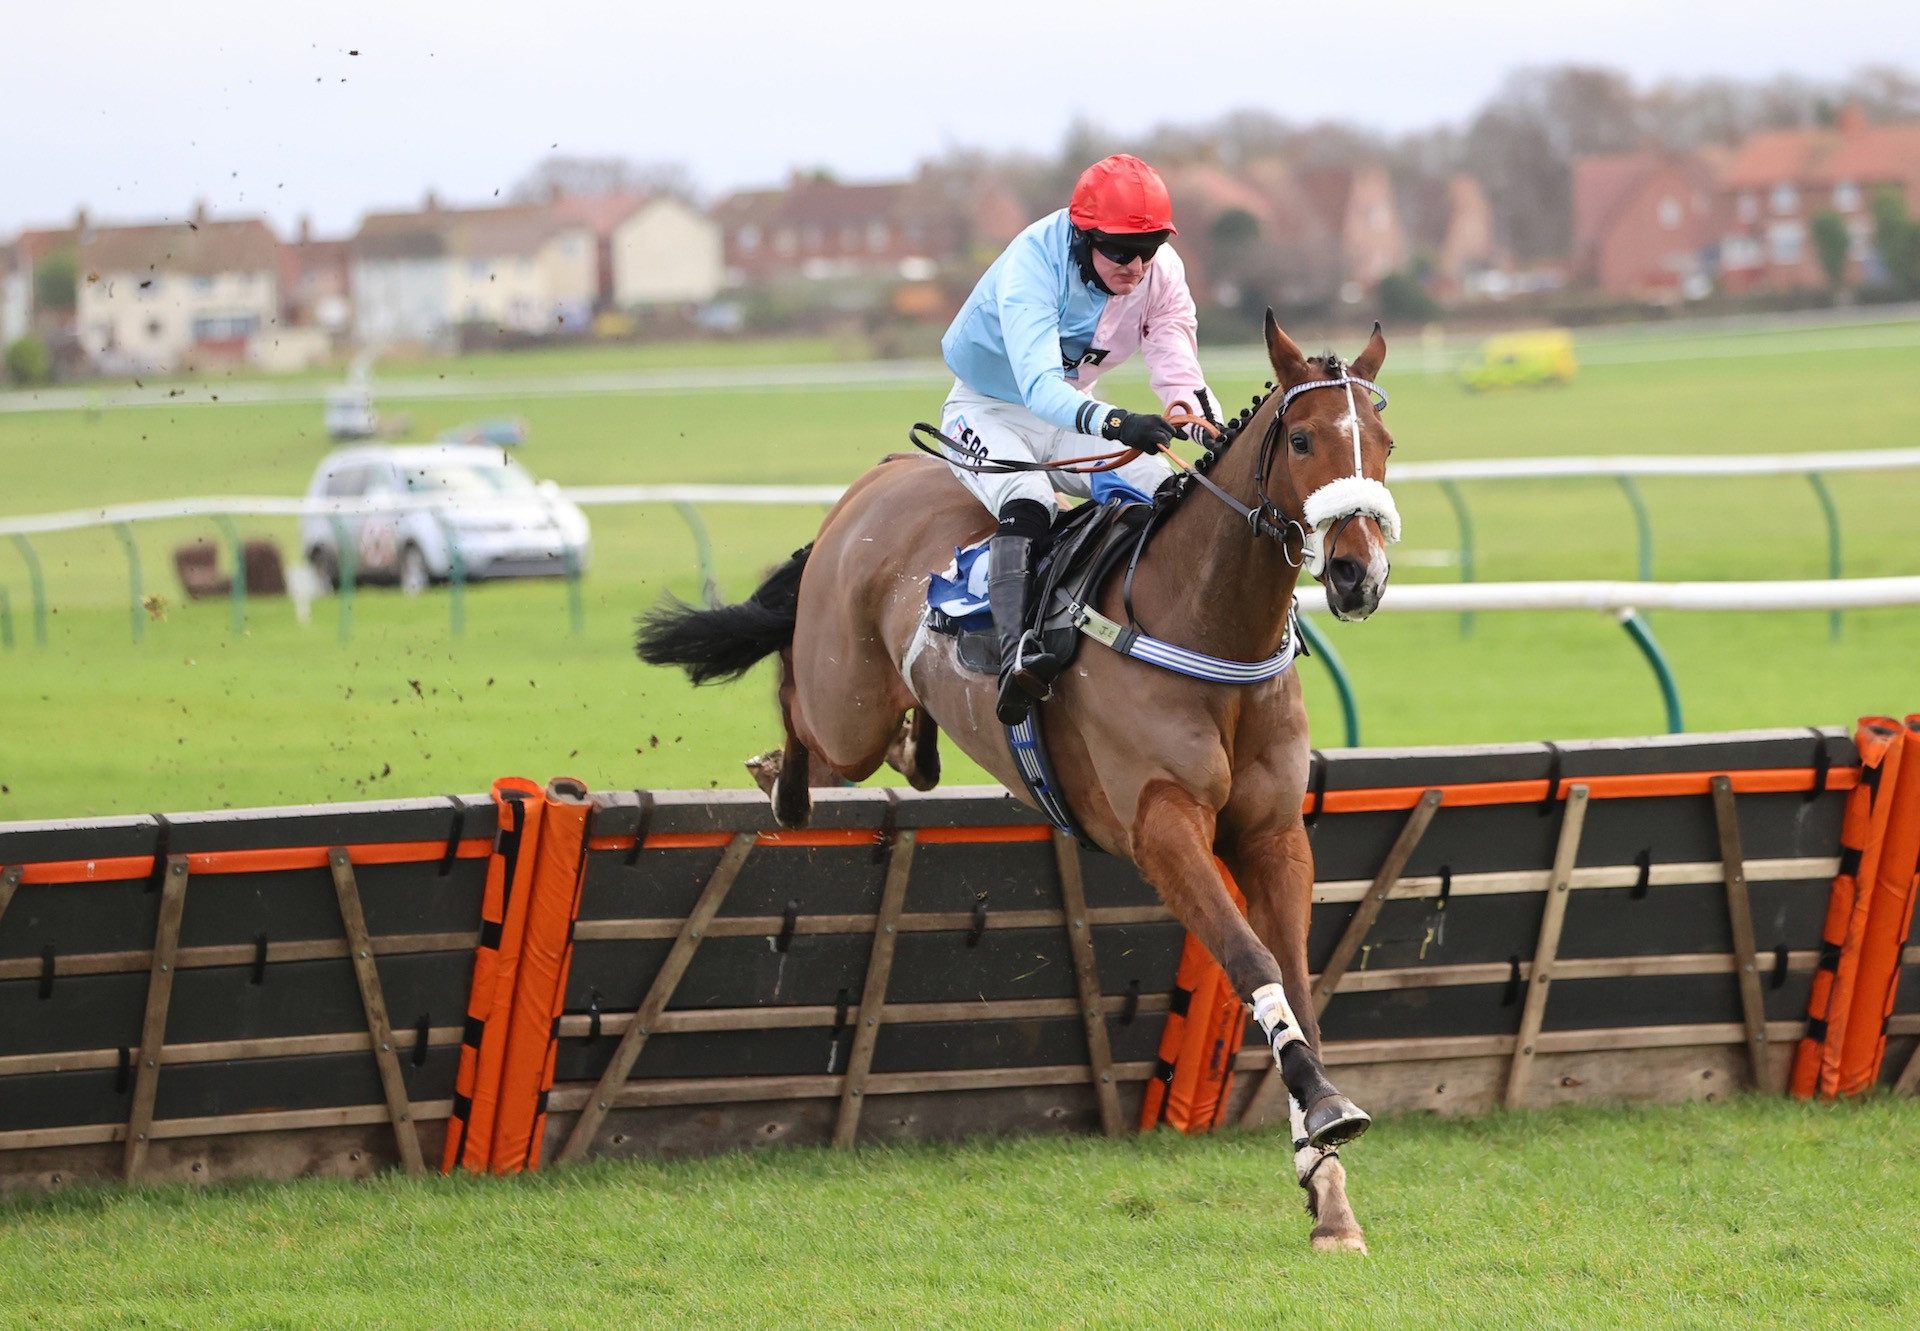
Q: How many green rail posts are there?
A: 13